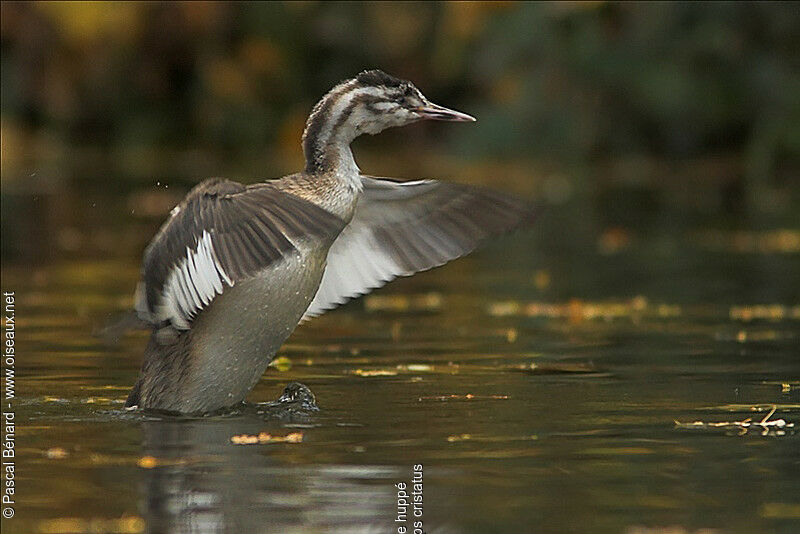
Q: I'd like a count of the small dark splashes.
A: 1